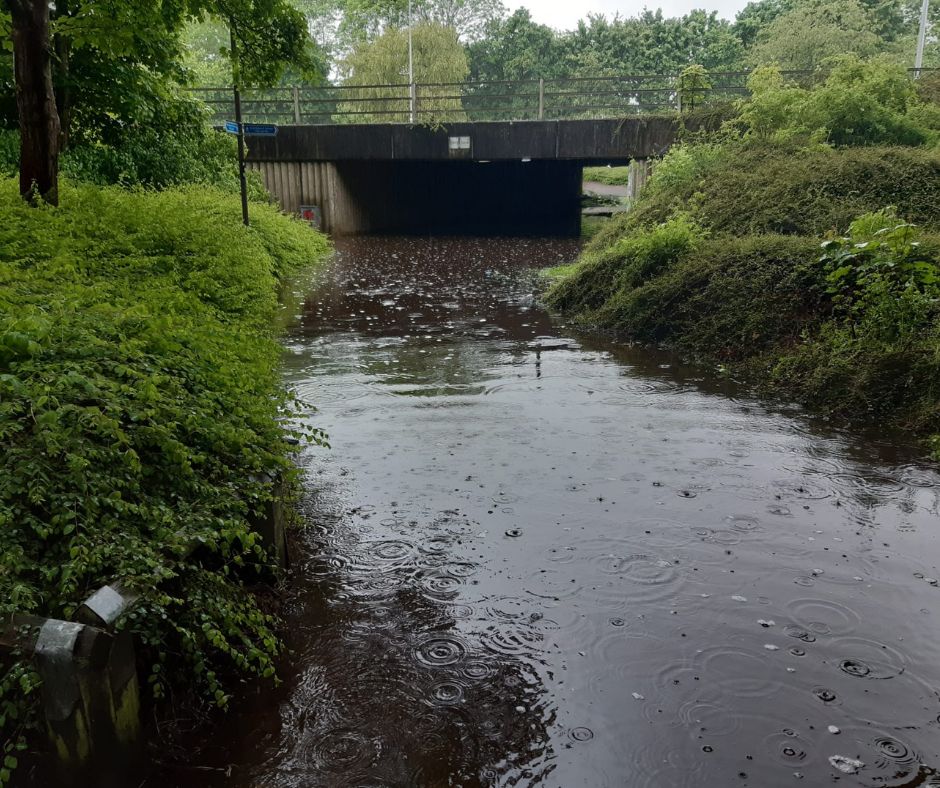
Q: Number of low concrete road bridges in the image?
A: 1